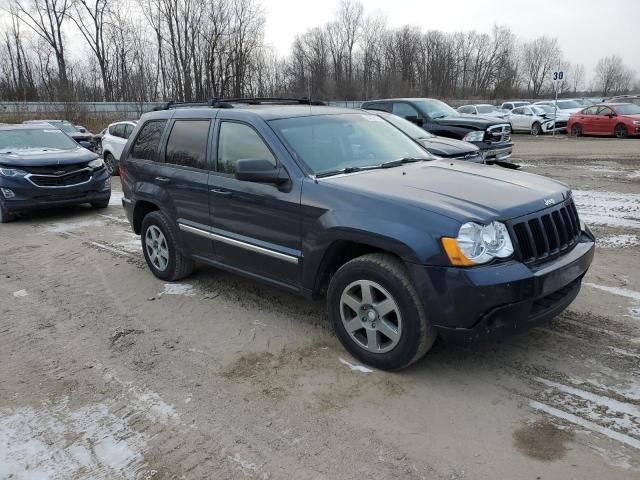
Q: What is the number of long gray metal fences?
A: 1